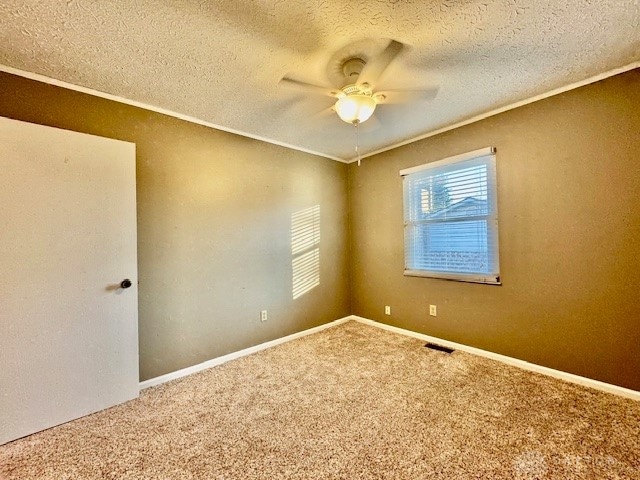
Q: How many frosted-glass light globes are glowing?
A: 1